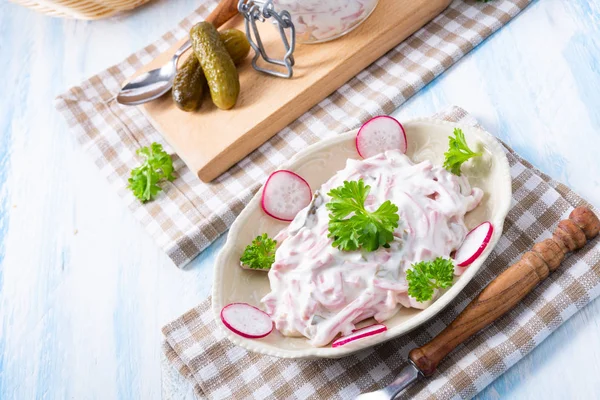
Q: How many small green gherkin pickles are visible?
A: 2